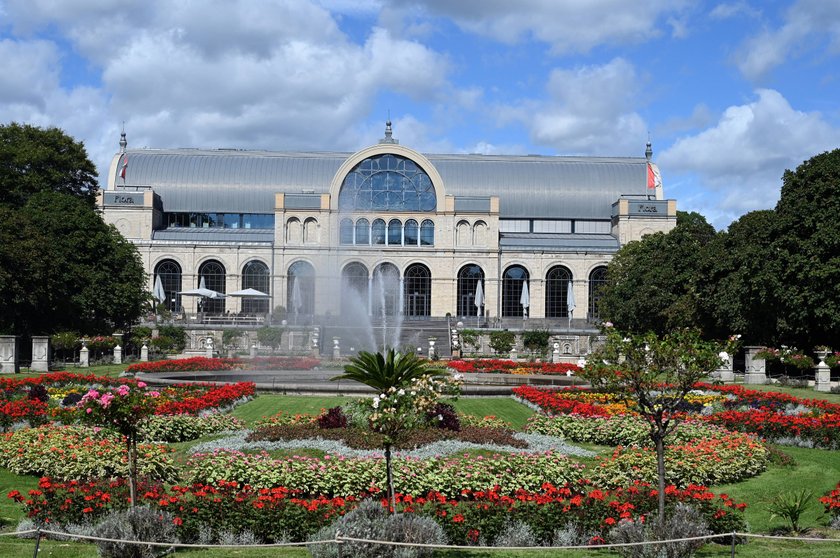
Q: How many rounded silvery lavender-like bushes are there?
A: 3